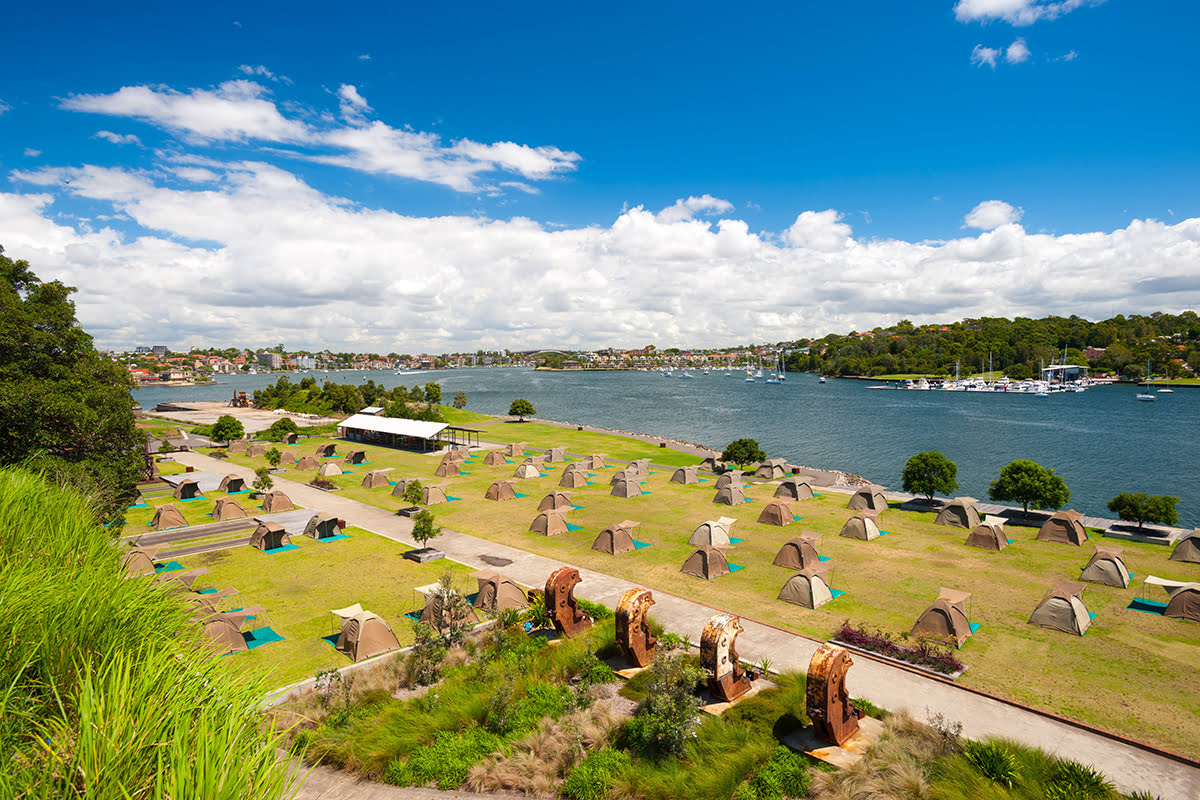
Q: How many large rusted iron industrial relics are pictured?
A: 4